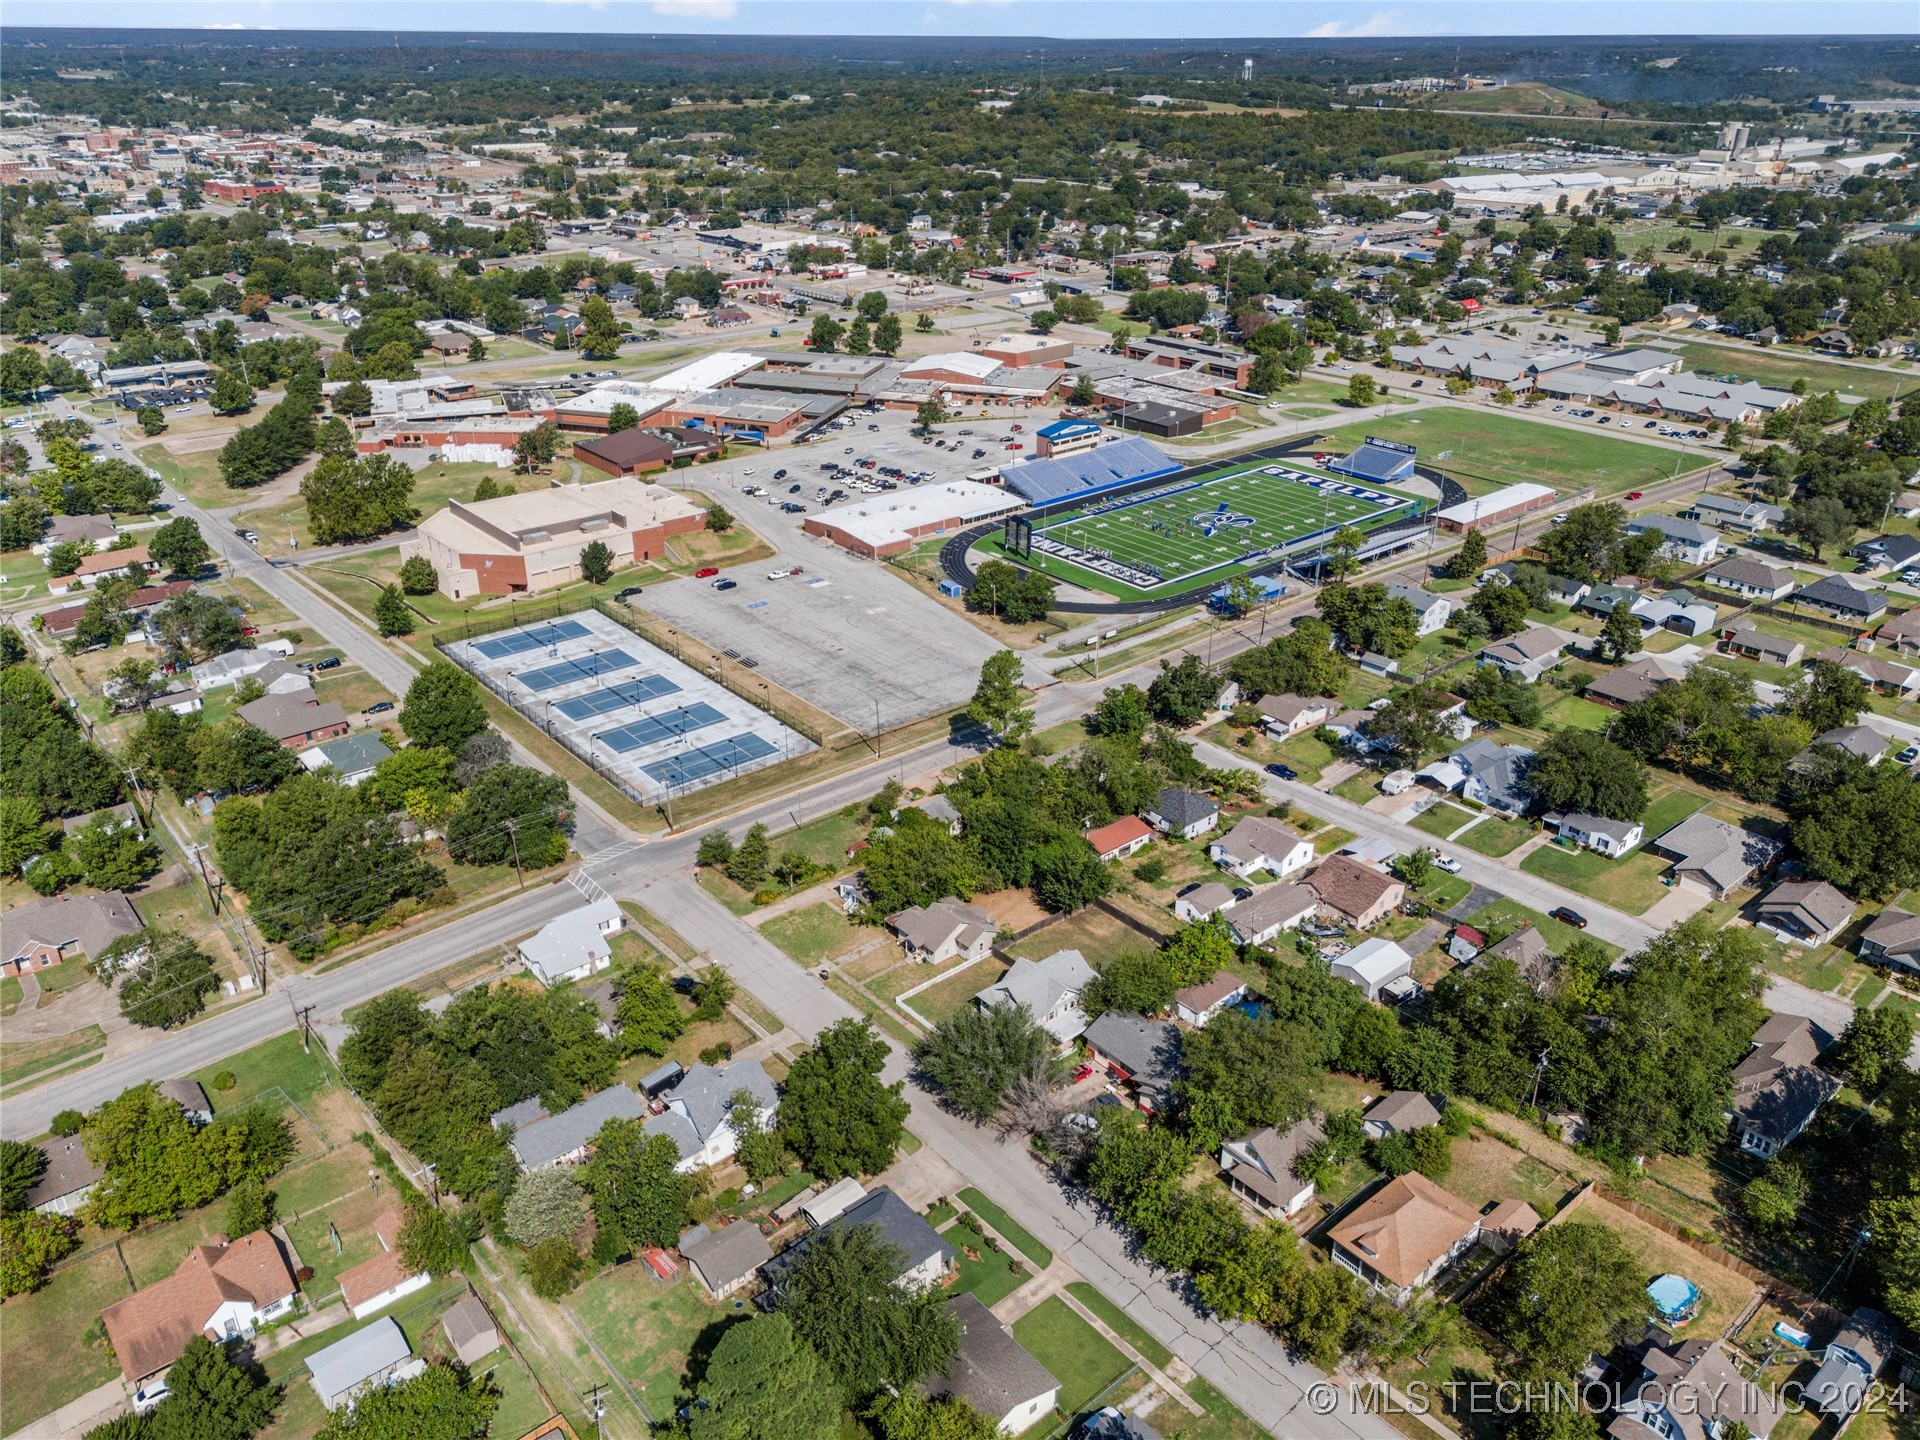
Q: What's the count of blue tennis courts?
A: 5